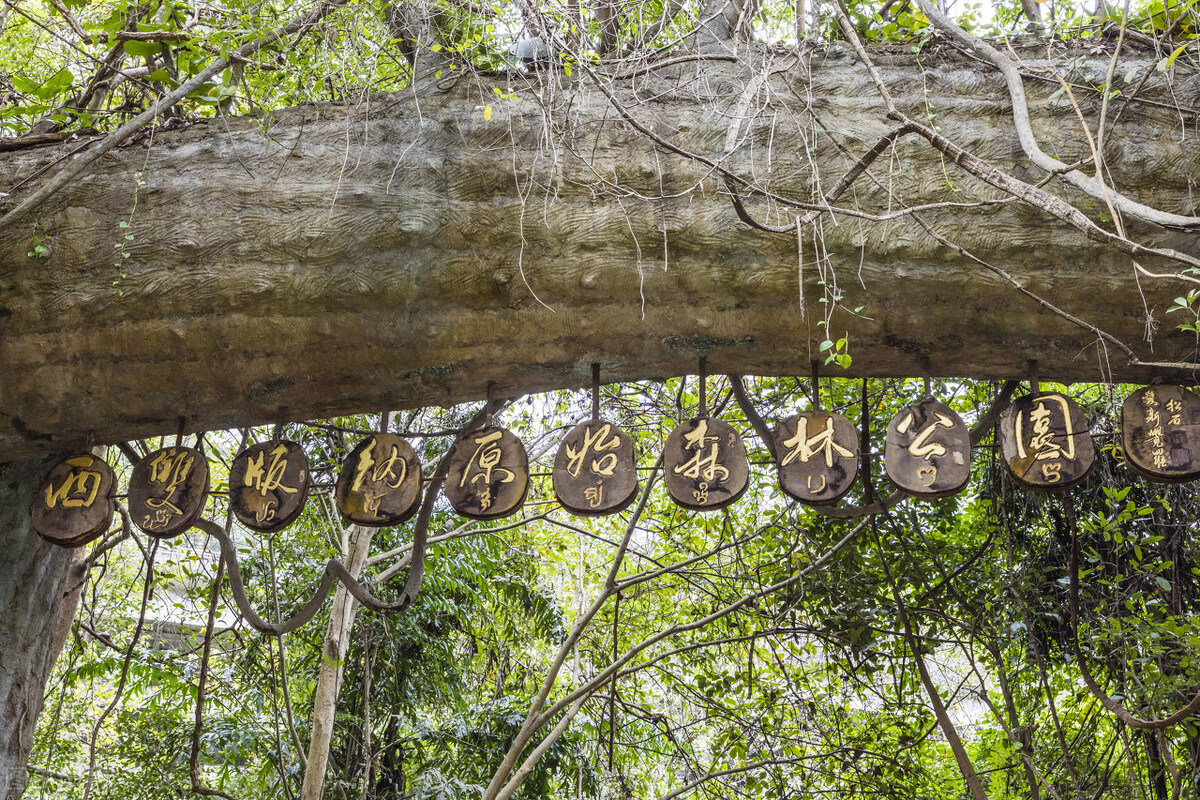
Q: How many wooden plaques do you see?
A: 11